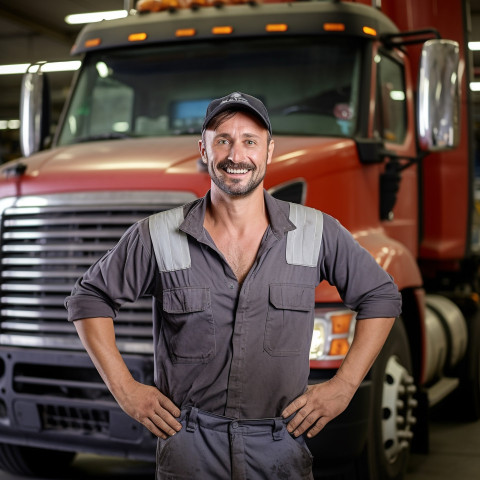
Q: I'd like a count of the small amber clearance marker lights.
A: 7